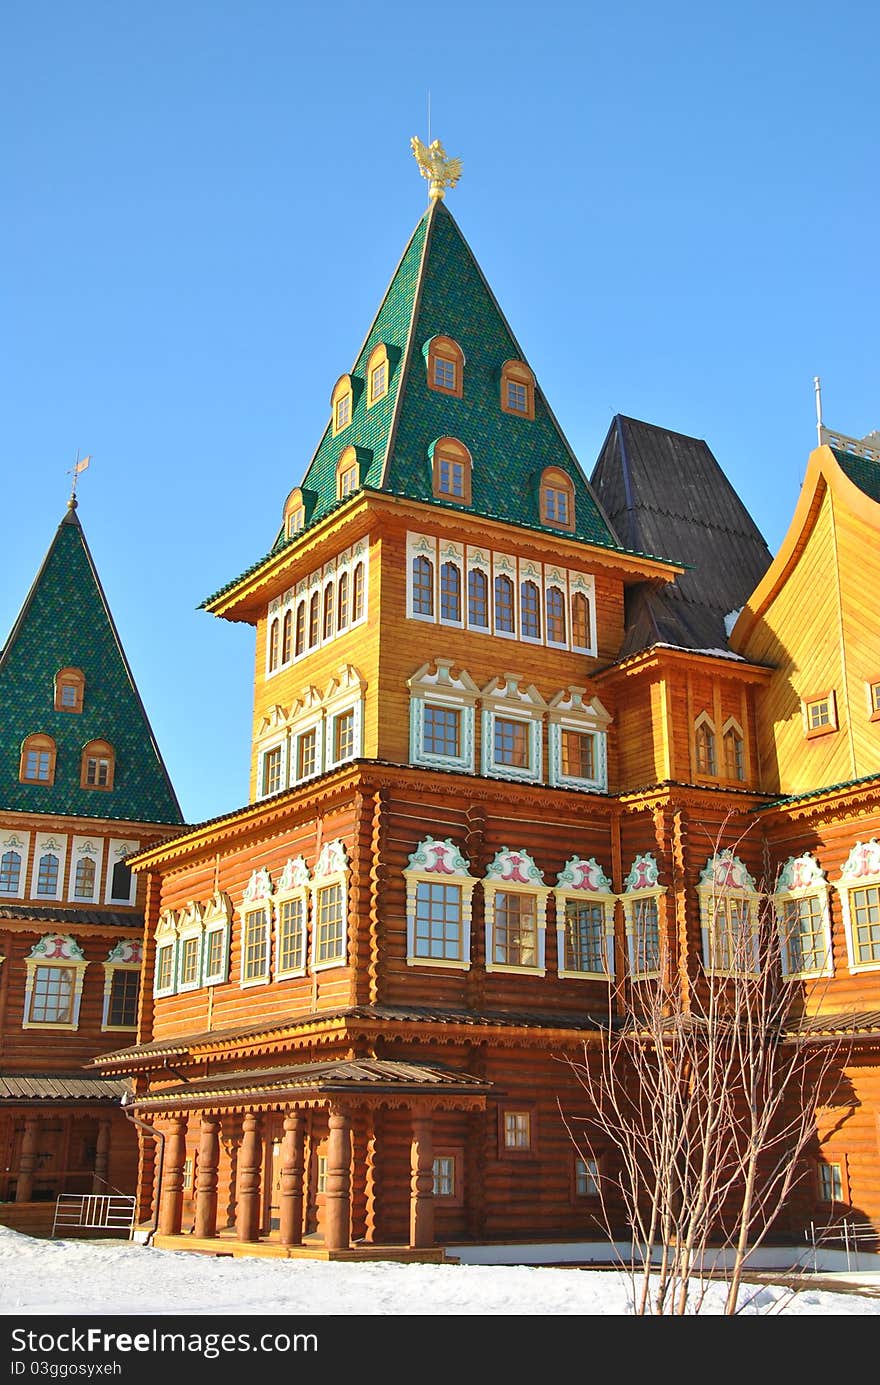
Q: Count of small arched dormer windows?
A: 11